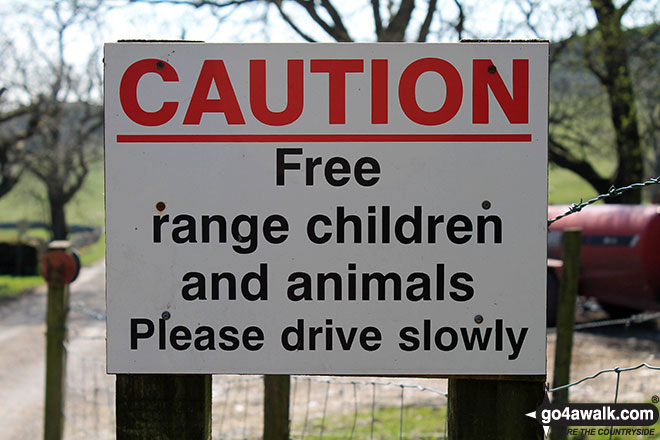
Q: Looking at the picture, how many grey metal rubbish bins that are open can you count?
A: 0